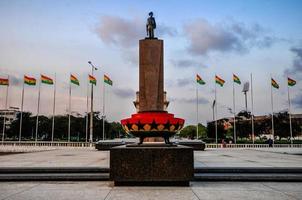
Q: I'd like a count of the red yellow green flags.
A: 11